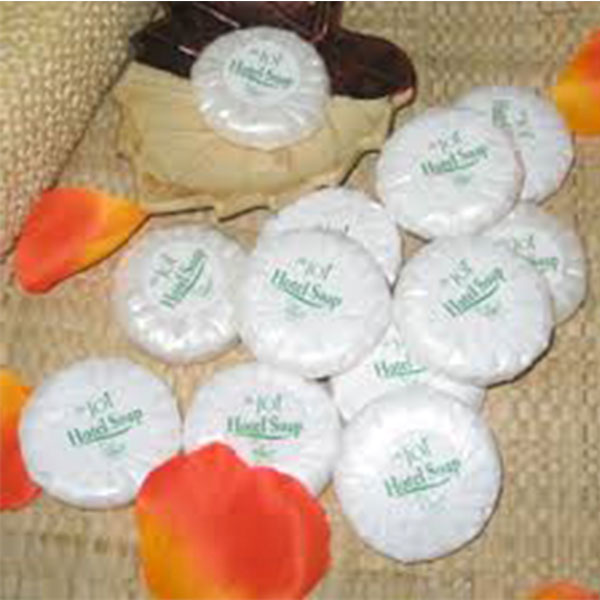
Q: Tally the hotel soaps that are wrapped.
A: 12